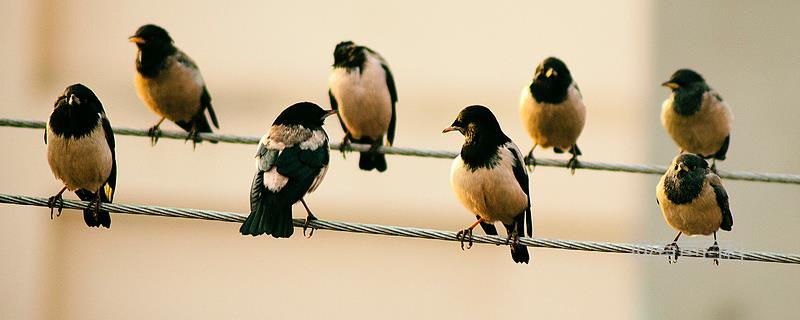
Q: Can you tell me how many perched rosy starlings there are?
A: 8